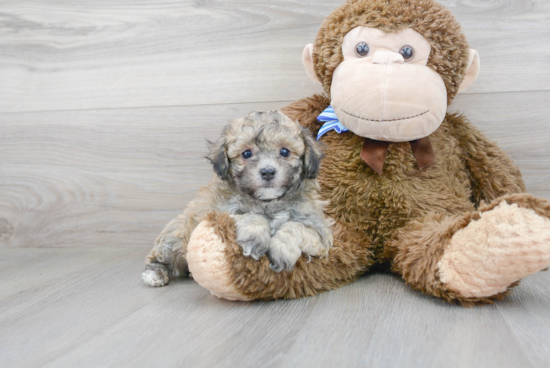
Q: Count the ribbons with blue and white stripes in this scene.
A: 1